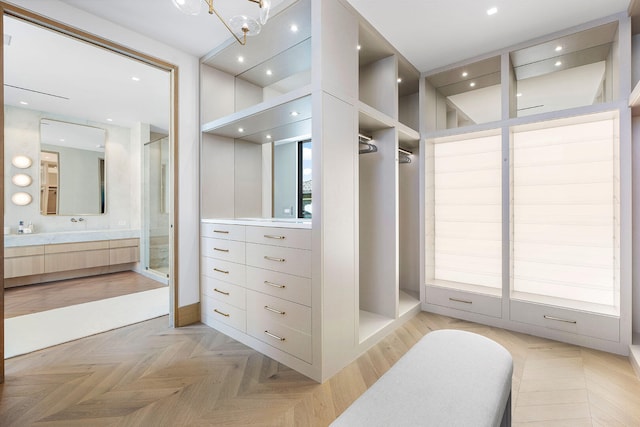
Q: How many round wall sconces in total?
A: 3